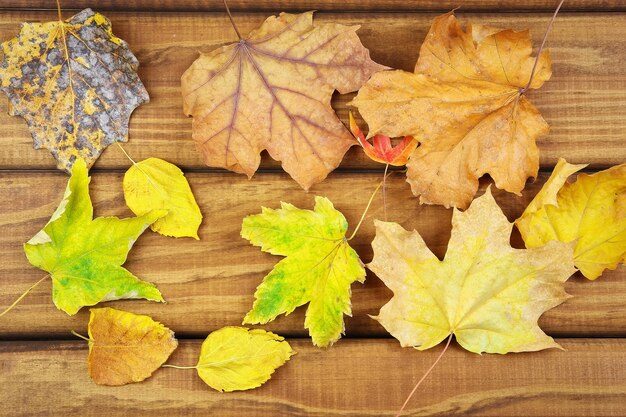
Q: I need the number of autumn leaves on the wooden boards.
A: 11